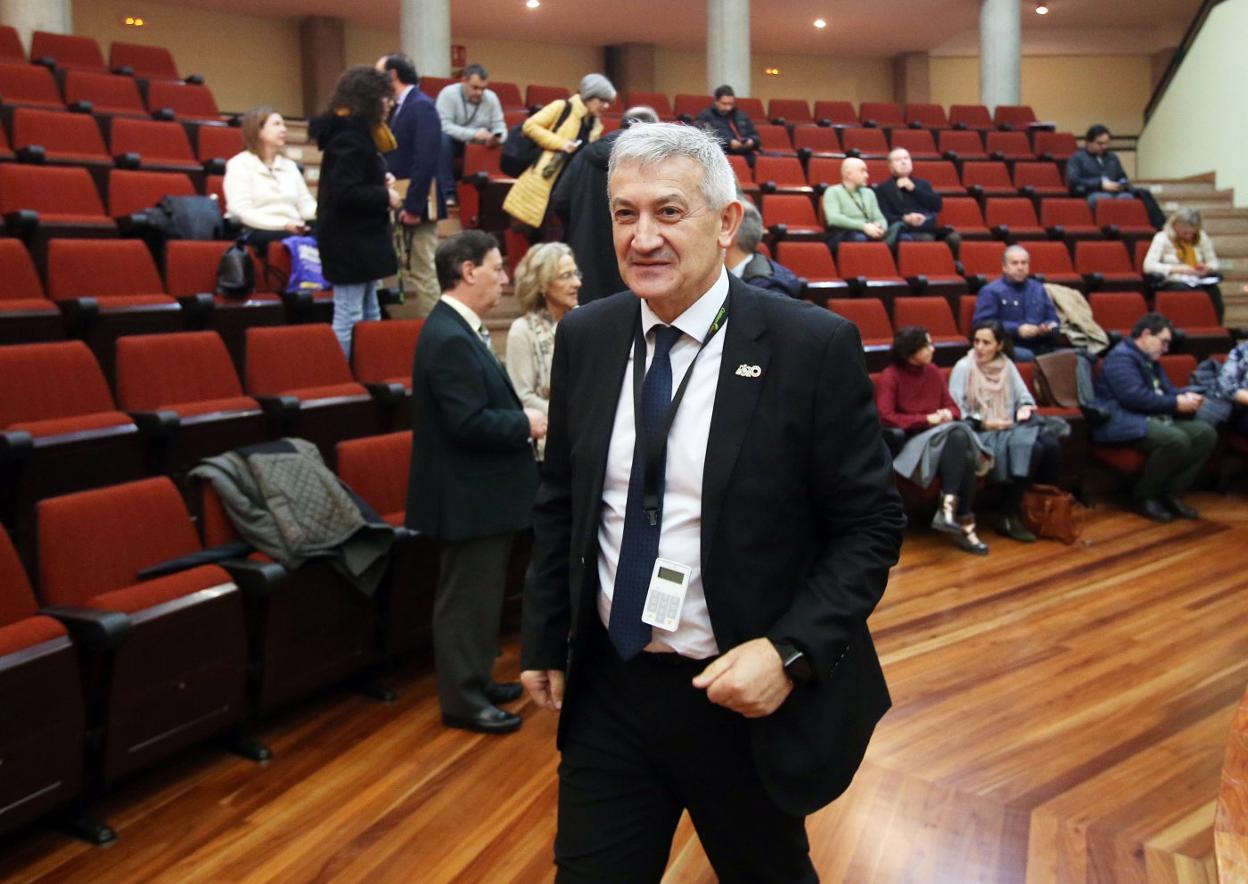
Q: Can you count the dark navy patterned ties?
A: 1